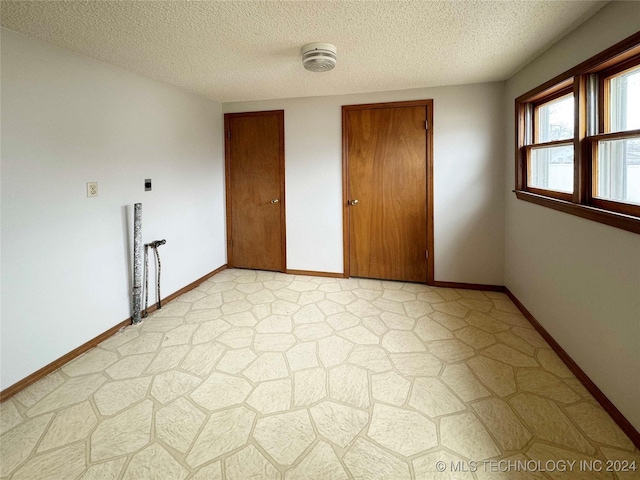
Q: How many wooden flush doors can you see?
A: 2